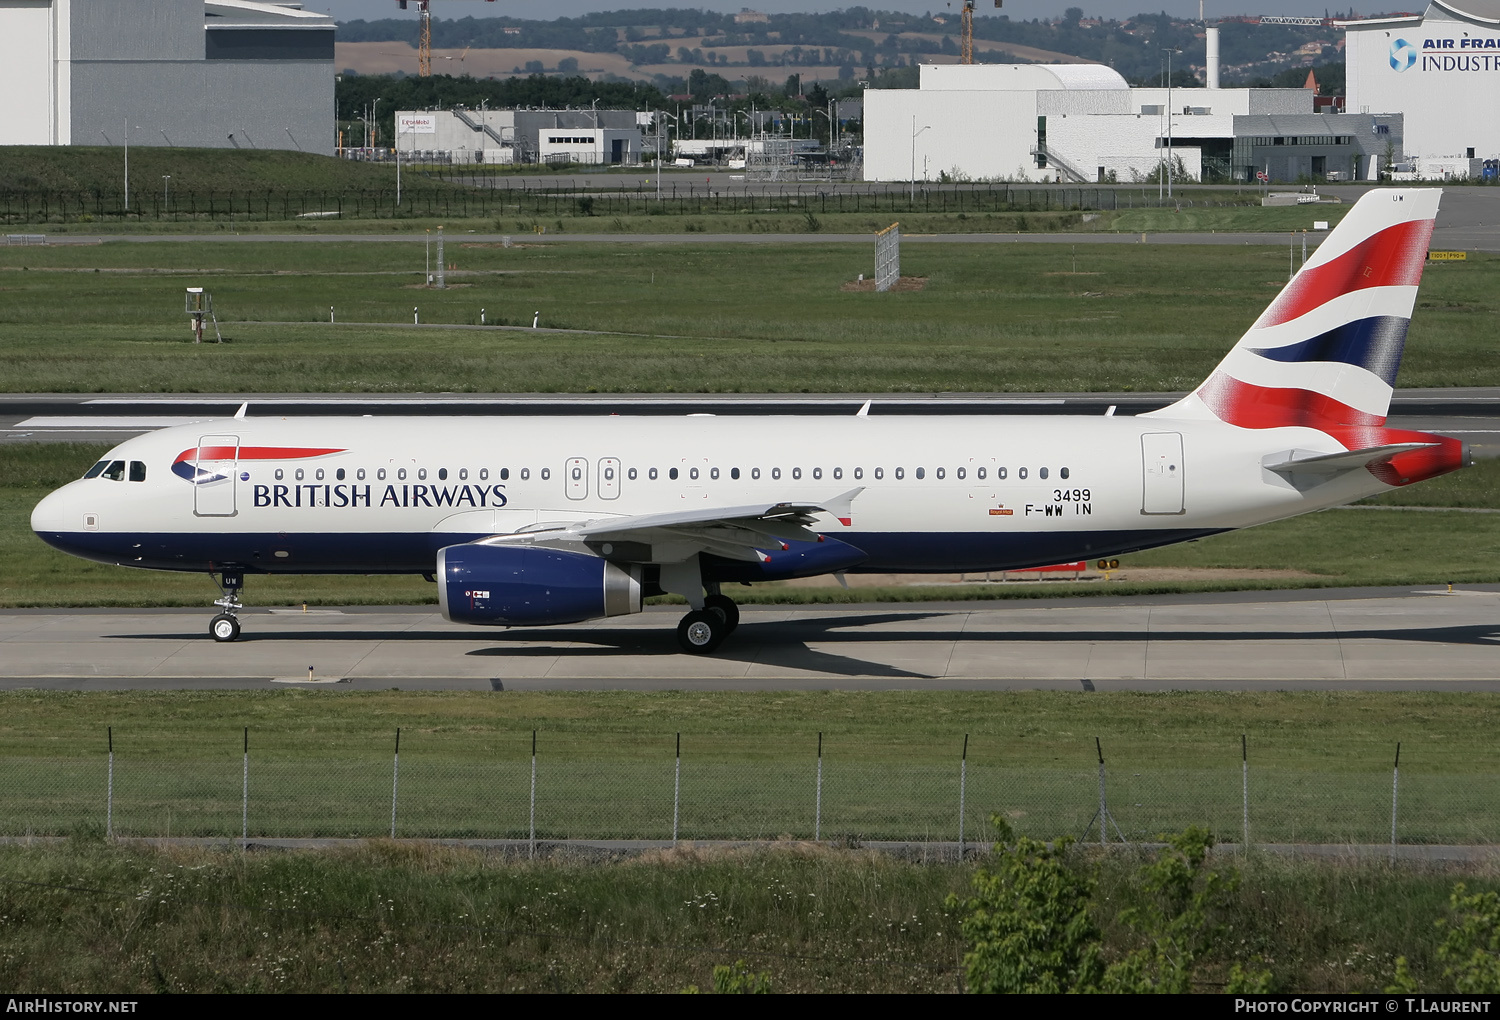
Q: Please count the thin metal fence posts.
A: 10